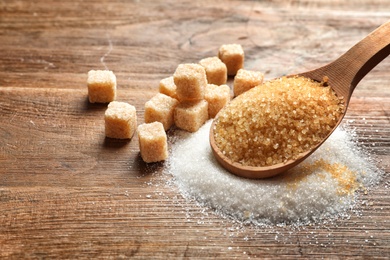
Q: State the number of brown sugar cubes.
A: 11